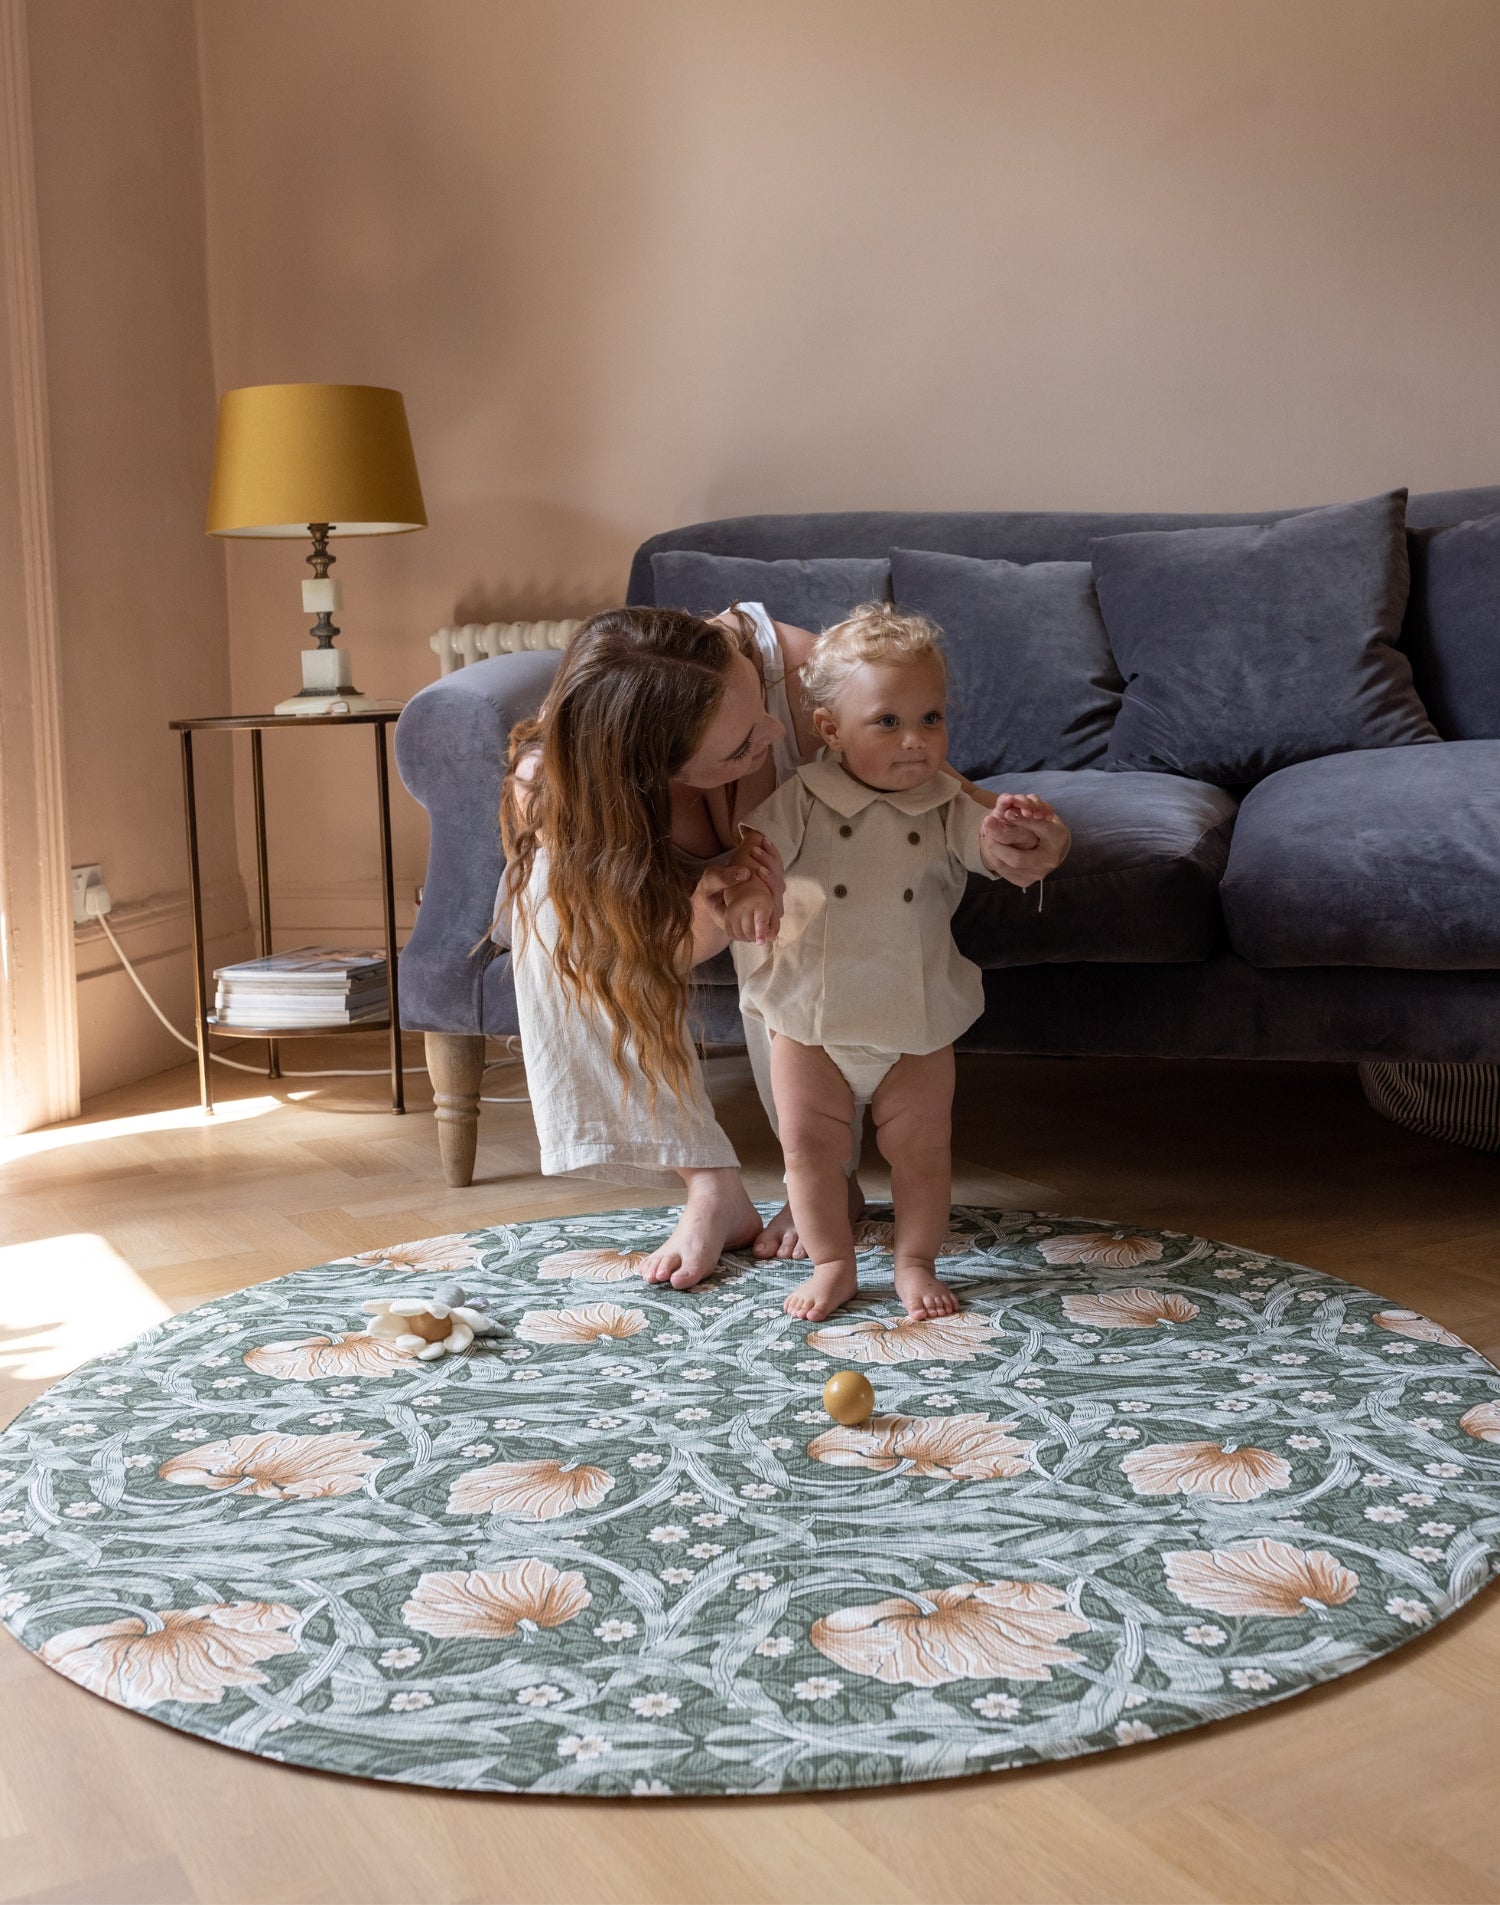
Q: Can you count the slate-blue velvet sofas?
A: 1